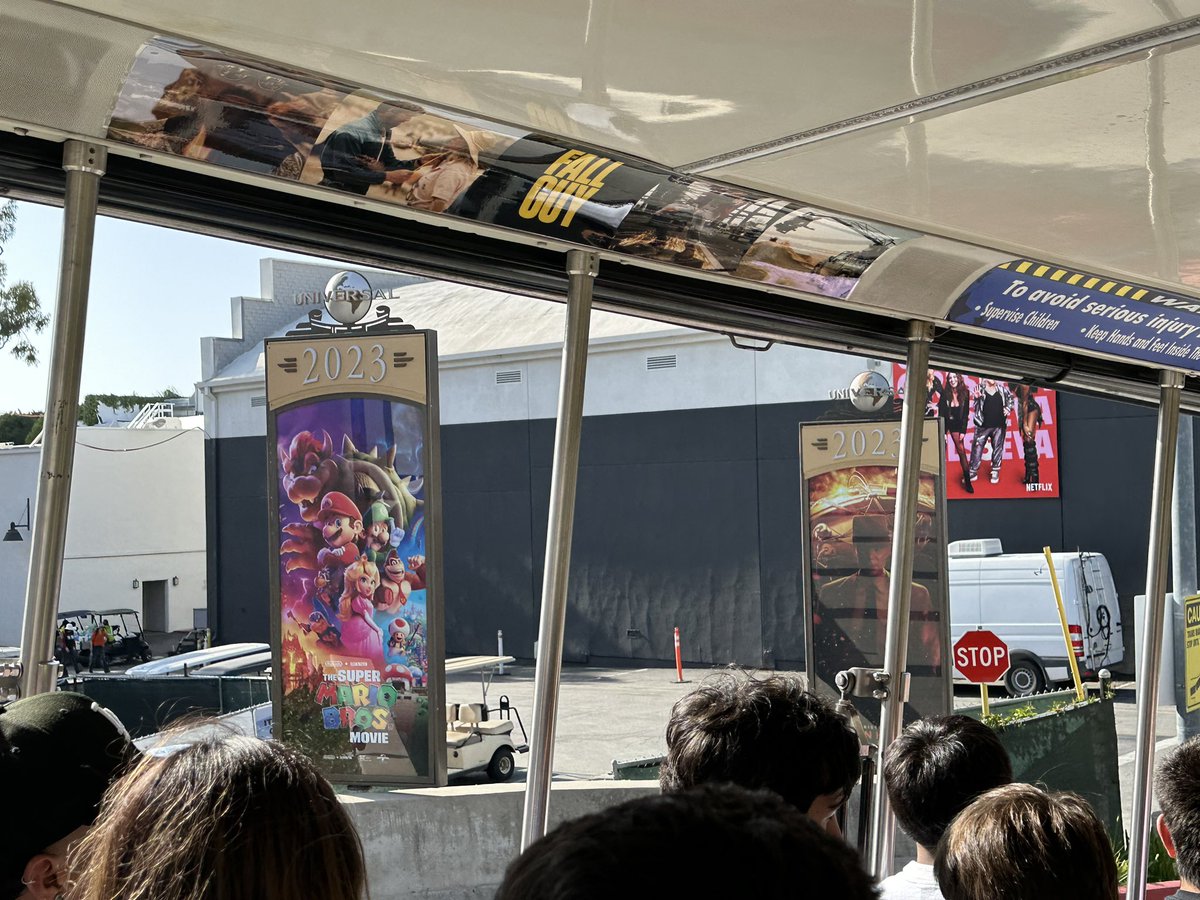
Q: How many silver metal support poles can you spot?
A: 4